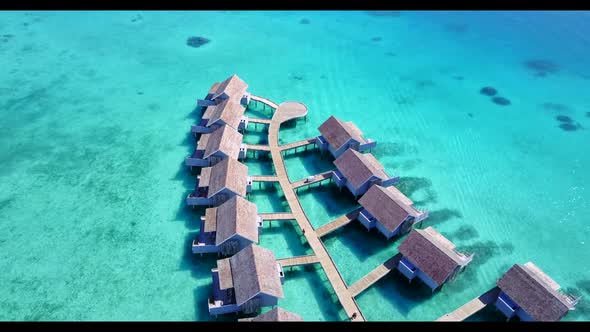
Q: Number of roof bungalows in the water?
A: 12